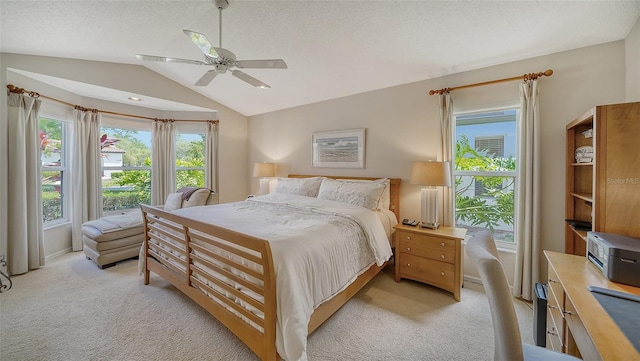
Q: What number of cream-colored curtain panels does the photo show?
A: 6